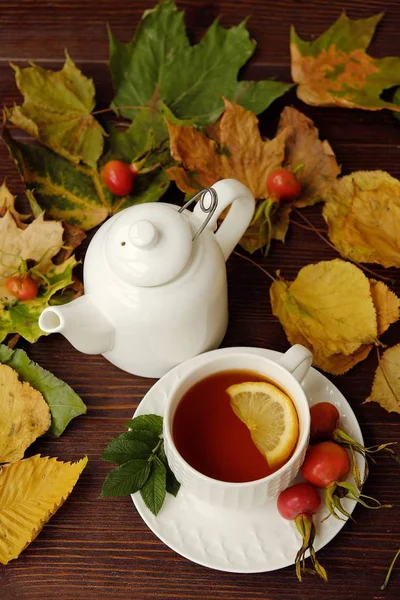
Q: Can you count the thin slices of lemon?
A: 1